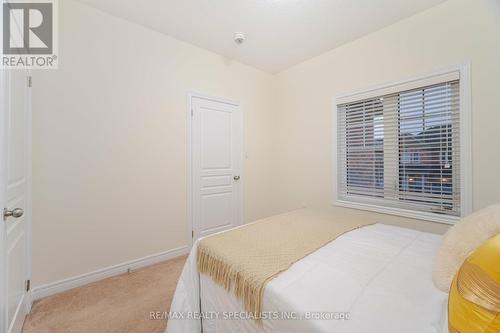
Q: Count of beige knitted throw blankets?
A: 1